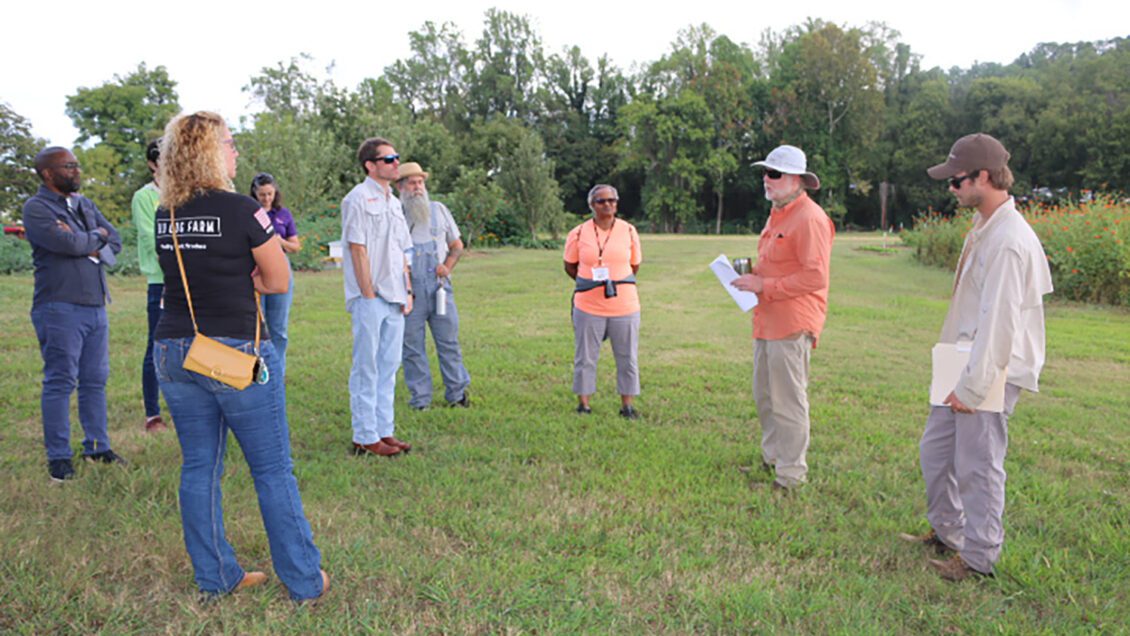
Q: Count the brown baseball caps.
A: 1